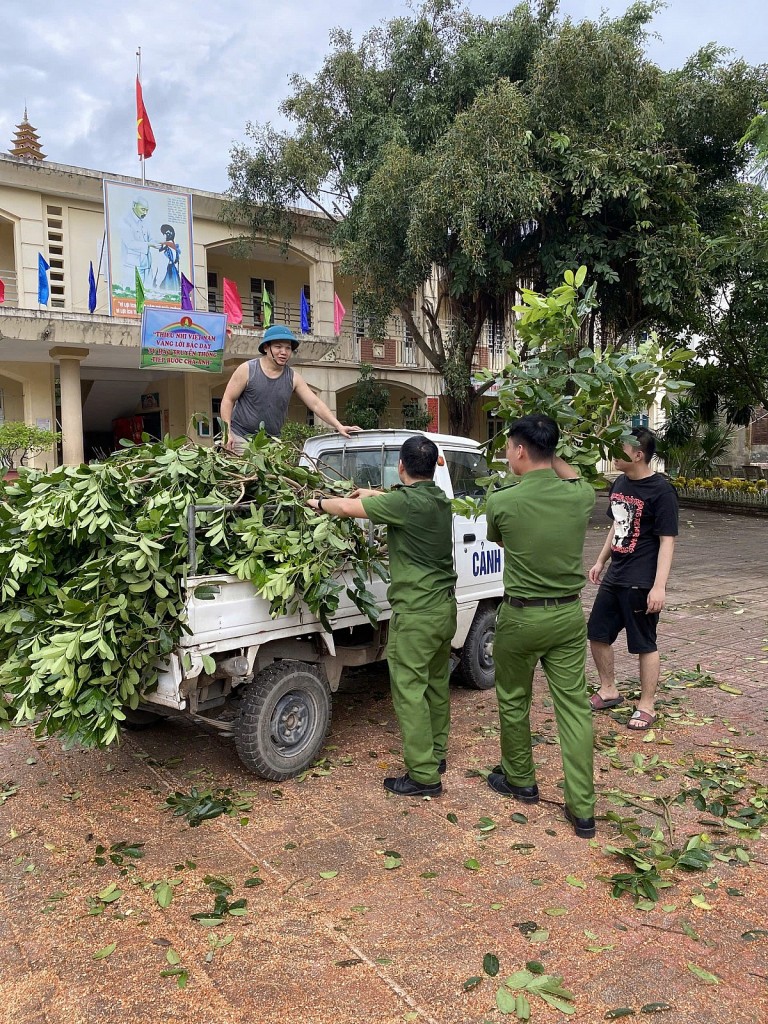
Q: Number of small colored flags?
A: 9